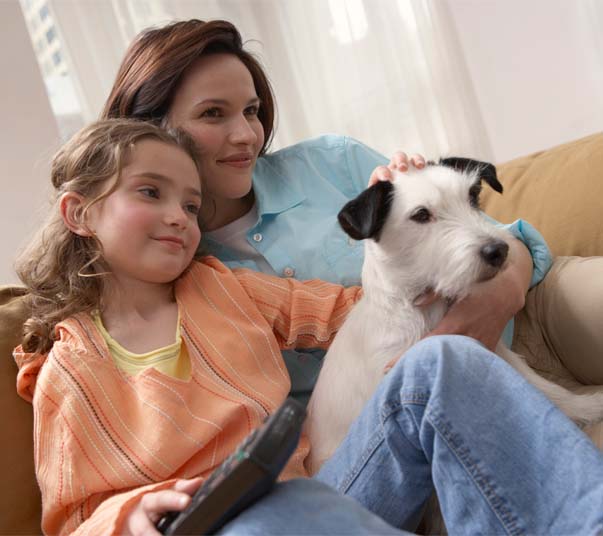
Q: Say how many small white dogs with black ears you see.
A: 1